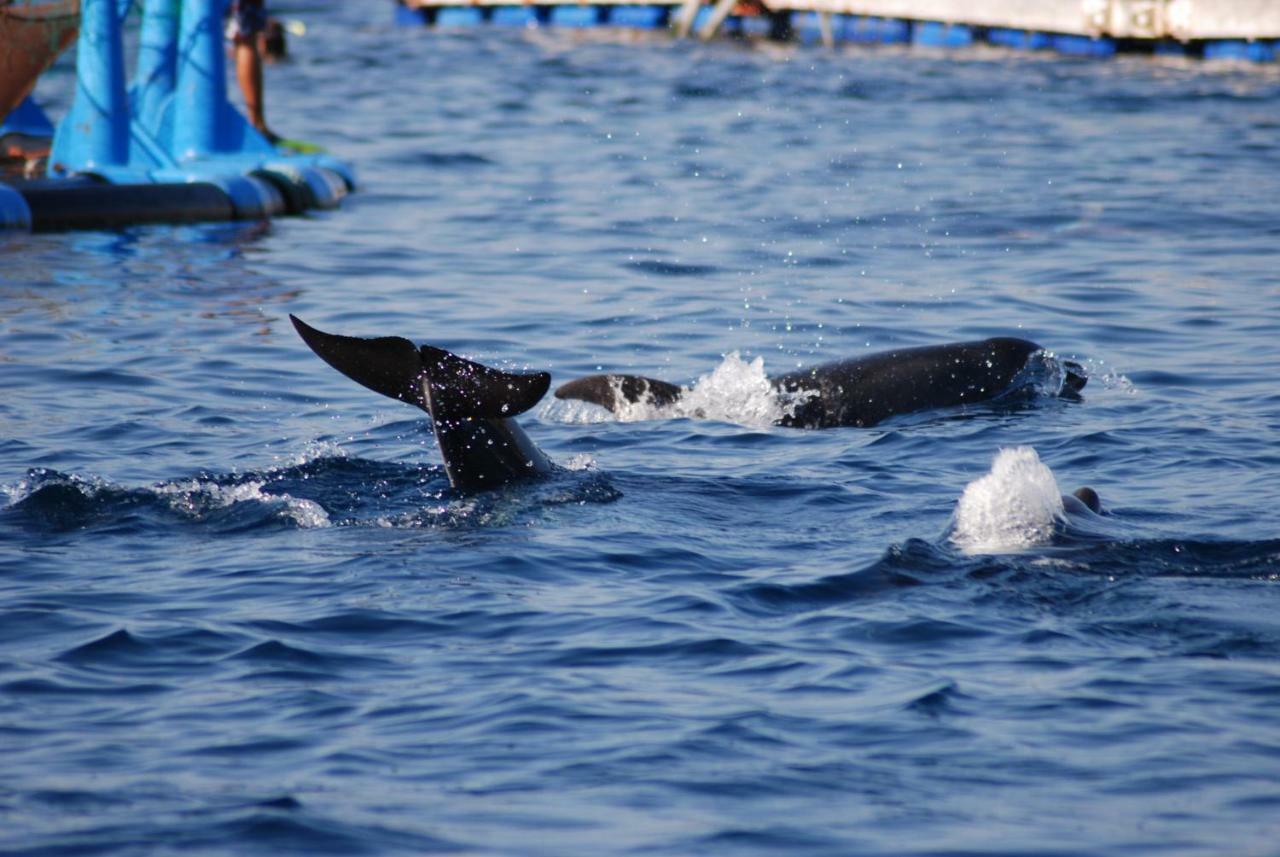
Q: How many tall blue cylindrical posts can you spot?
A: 3